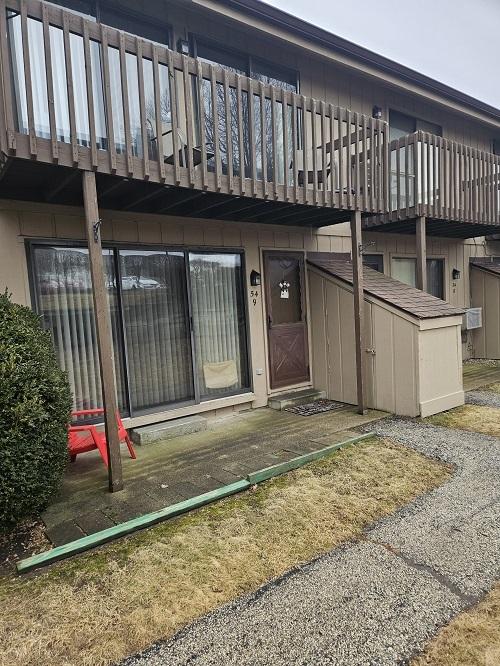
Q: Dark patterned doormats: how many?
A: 1